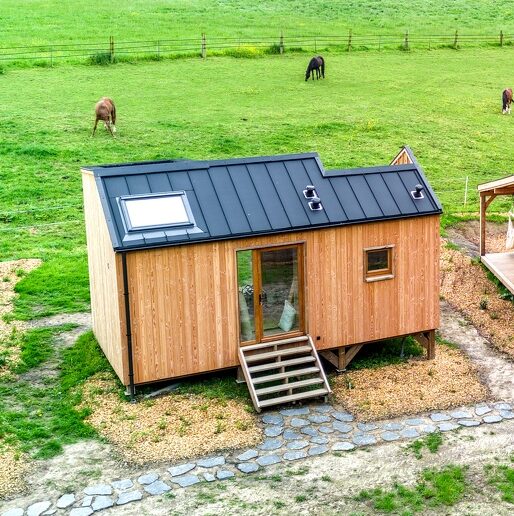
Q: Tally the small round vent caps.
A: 3